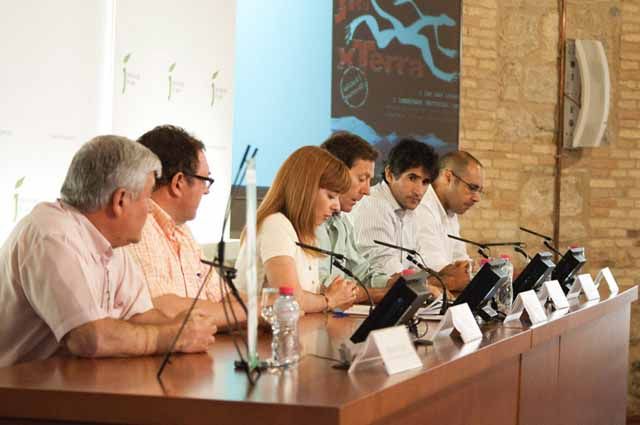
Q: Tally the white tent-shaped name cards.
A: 6